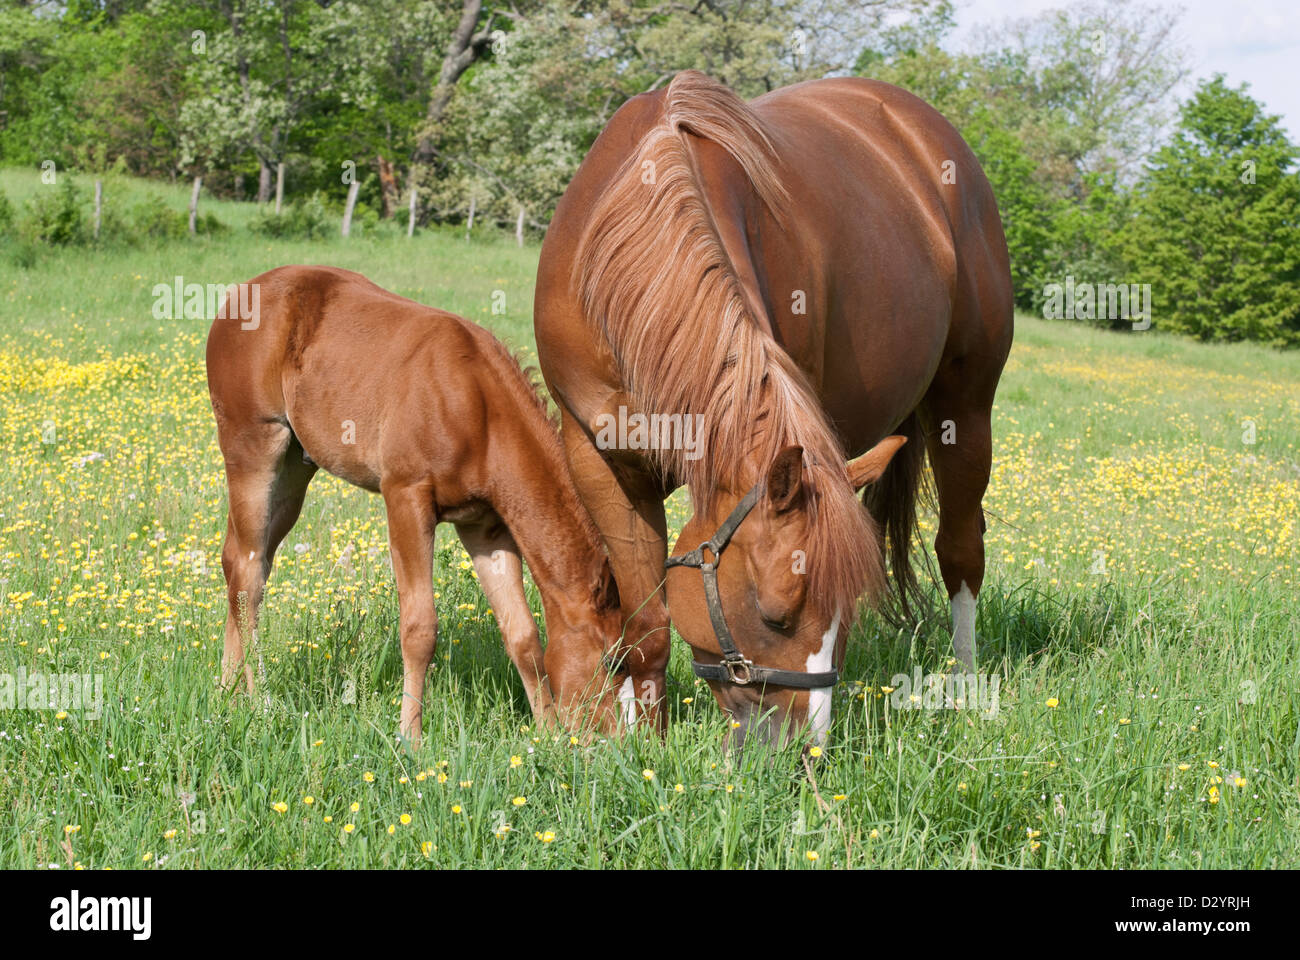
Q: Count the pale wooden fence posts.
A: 7